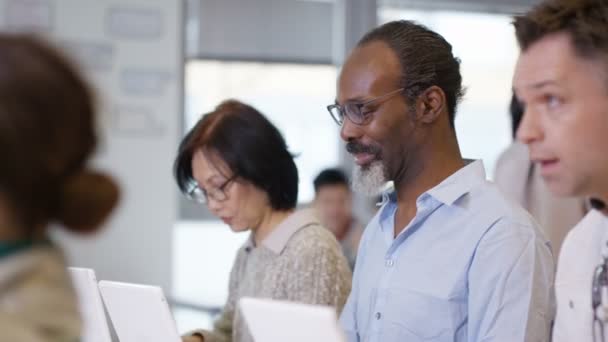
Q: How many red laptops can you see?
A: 0